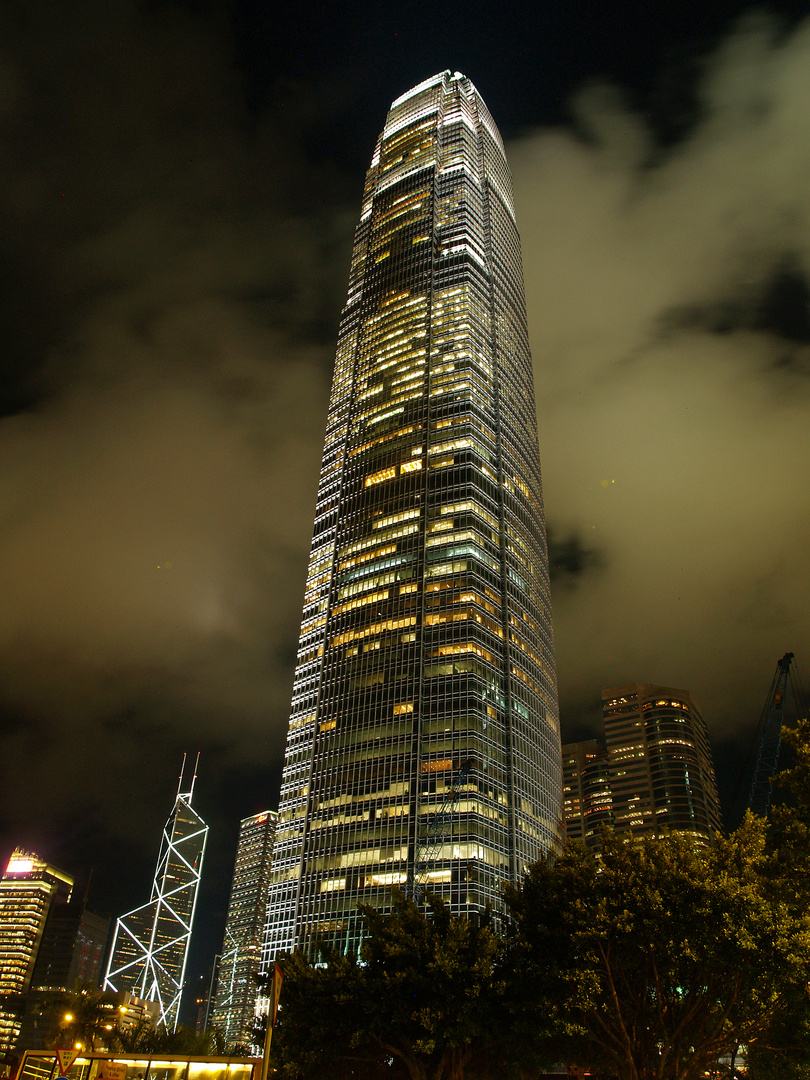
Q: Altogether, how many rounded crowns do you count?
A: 1